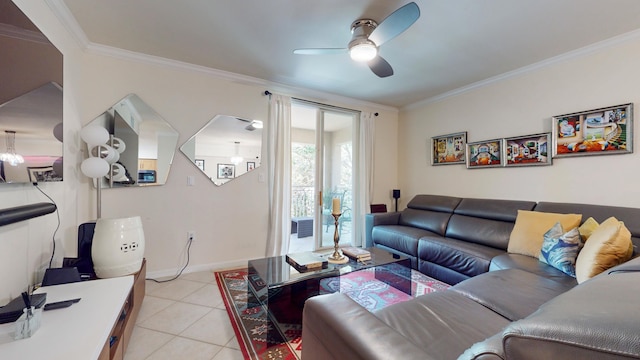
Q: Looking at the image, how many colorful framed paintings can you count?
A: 4